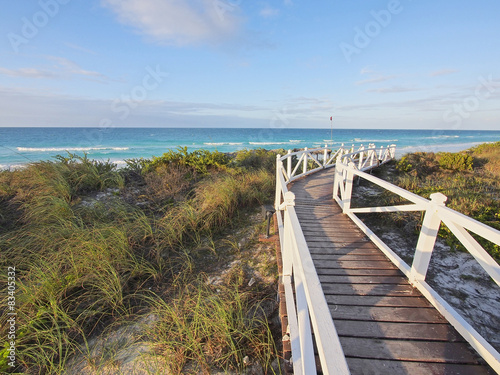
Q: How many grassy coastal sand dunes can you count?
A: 2